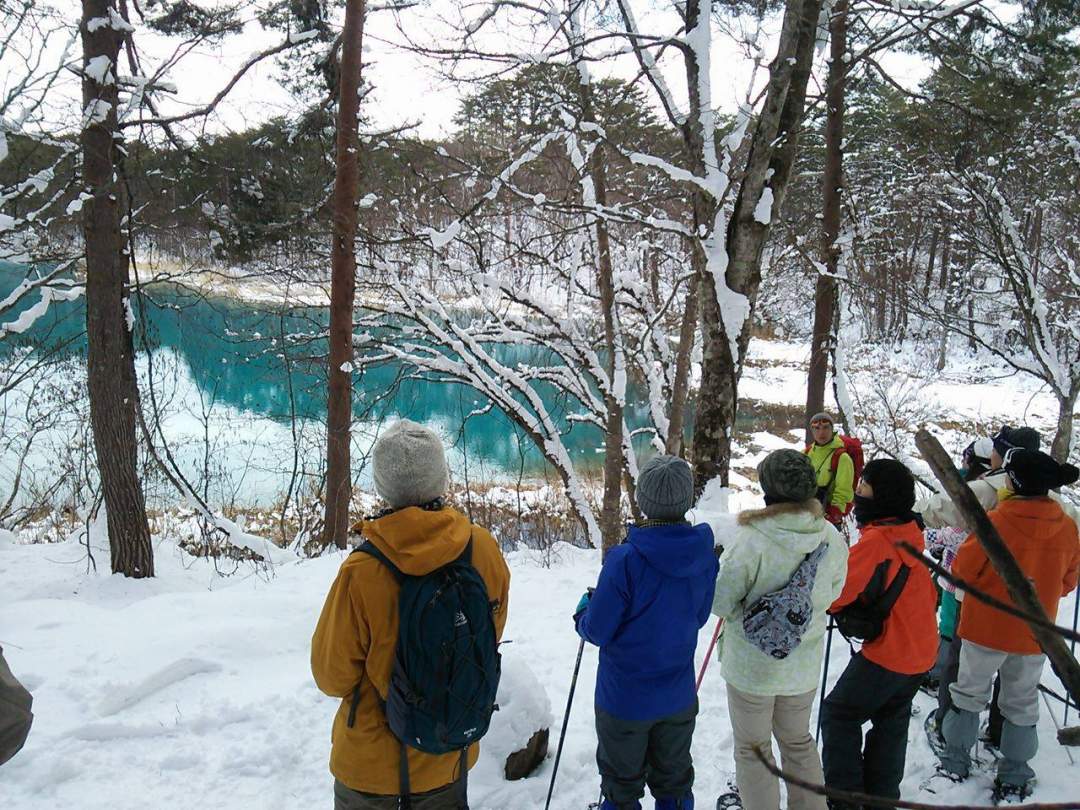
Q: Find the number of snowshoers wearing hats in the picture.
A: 8